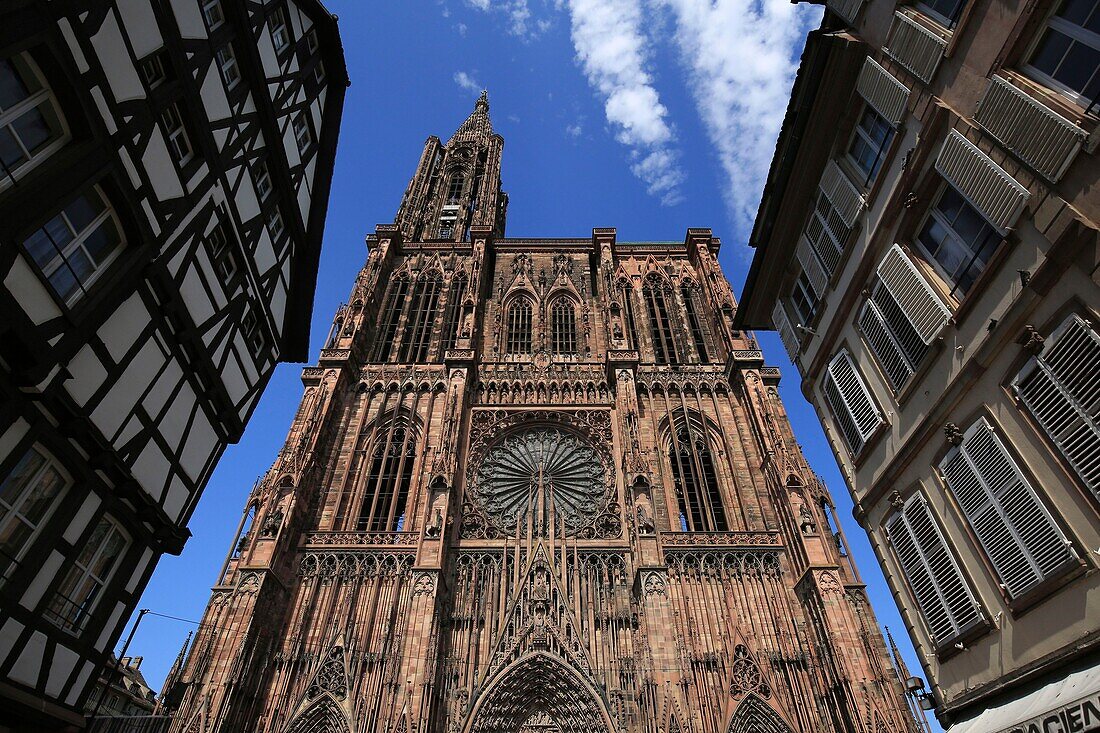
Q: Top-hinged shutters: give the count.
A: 0